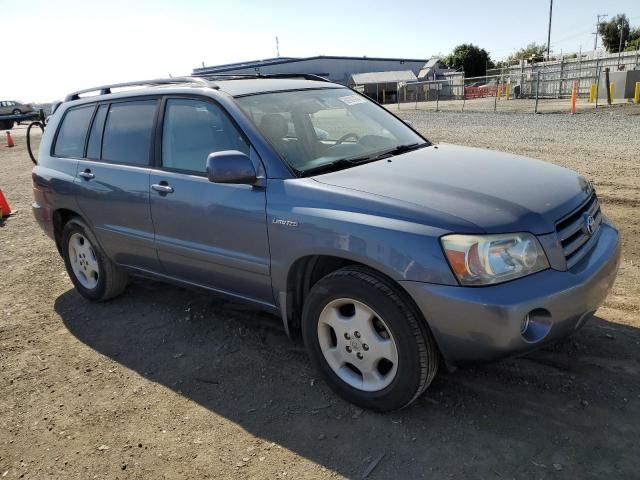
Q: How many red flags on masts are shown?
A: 0